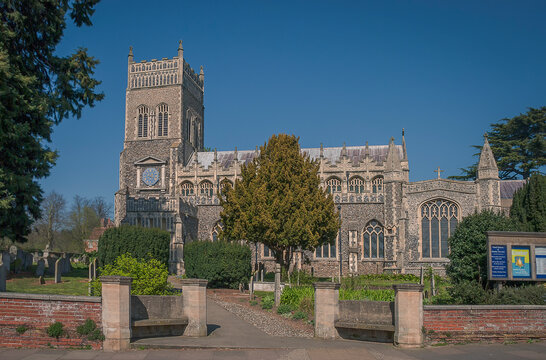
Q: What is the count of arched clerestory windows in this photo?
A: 6